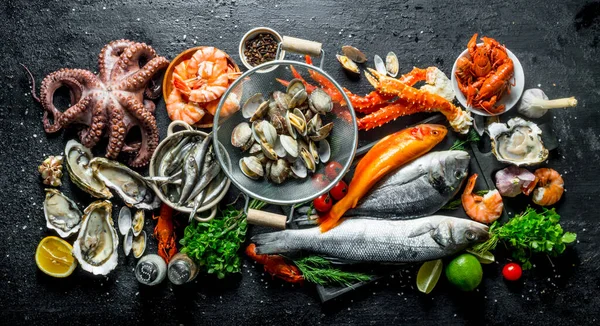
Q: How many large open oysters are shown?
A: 5